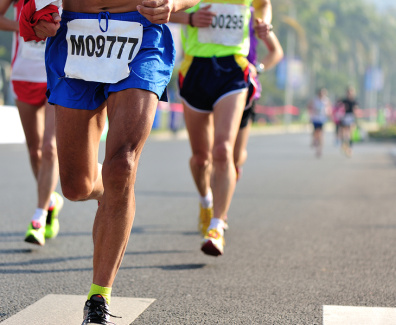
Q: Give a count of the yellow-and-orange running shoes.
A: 2